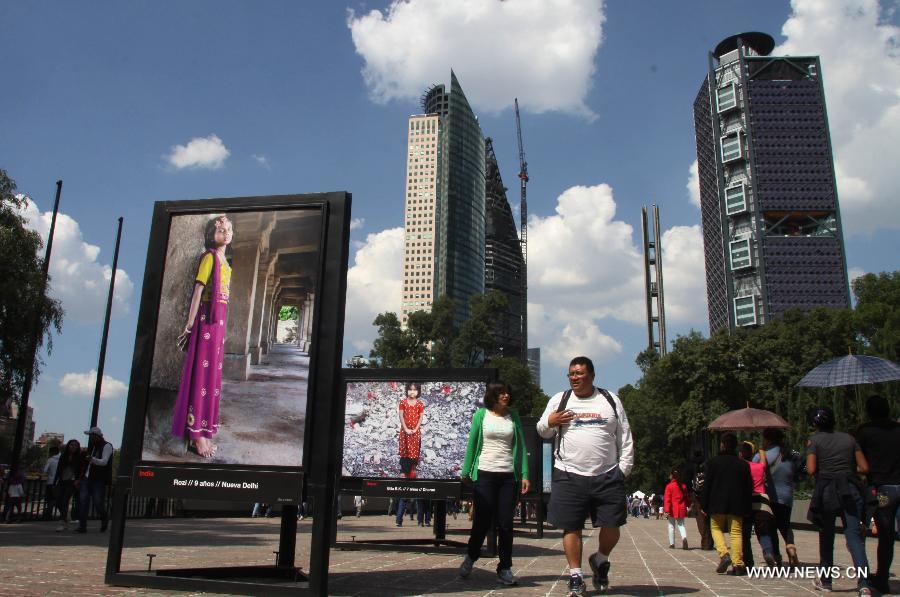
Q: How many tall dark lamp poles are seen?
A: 2